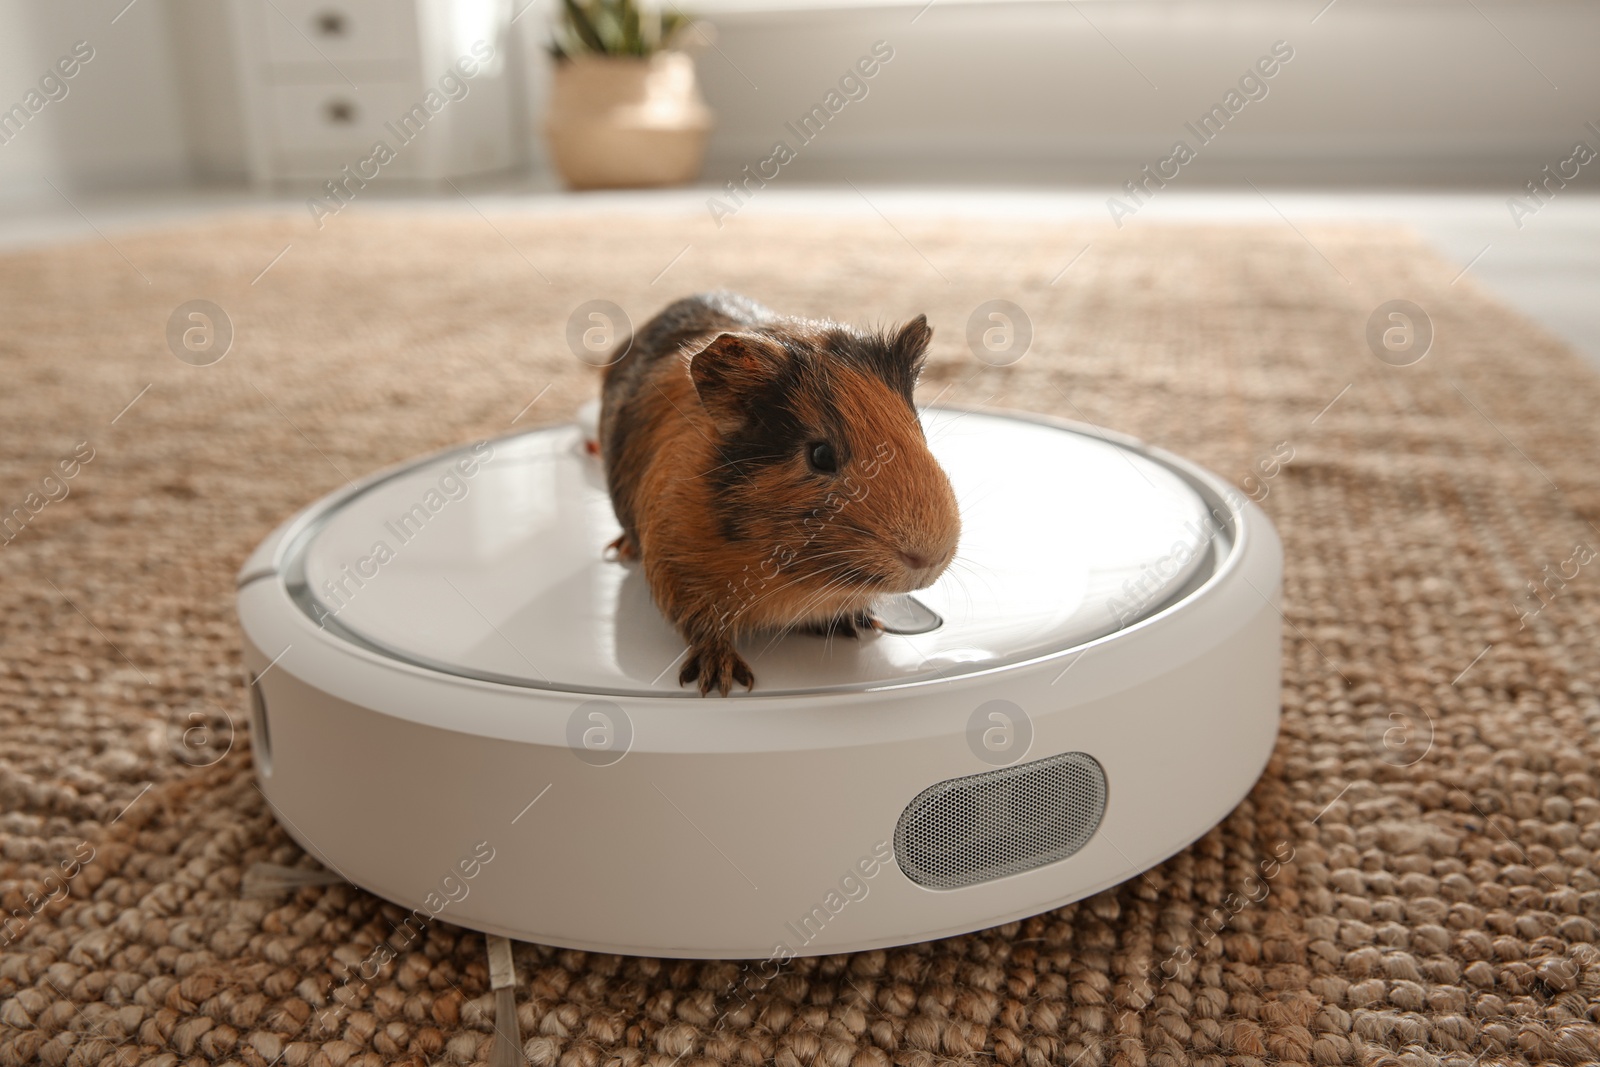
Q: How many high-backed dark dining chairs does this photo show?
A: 0